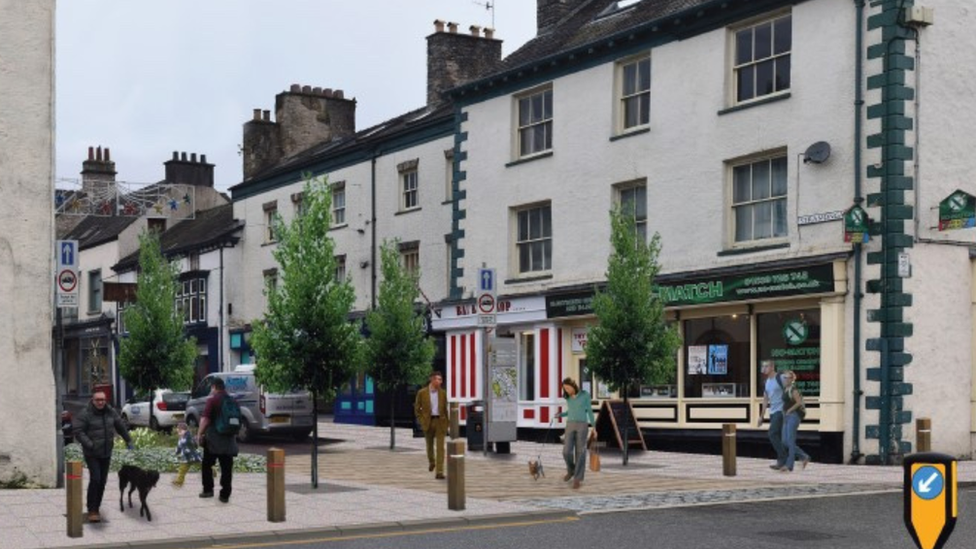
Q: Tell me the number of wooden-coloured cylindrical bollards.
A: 6